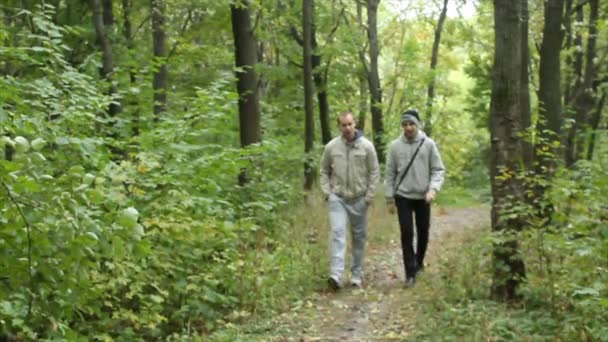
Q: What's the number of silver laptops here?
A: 0